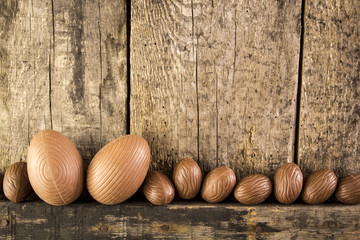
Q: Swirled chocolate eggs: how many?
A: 10